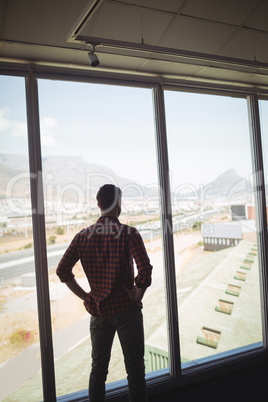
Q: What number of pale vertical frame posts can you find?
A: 3